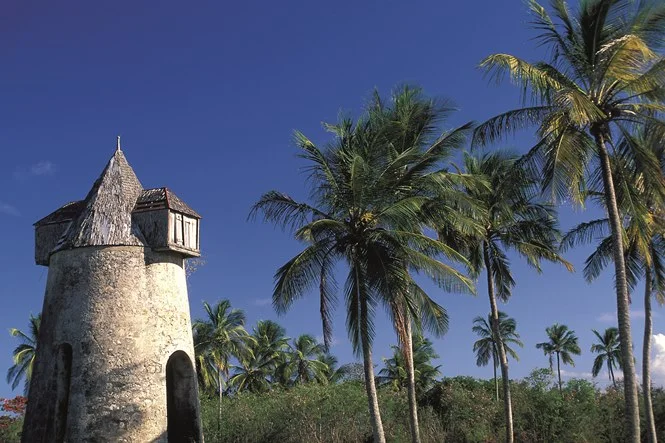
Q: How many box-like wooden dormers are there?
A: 2